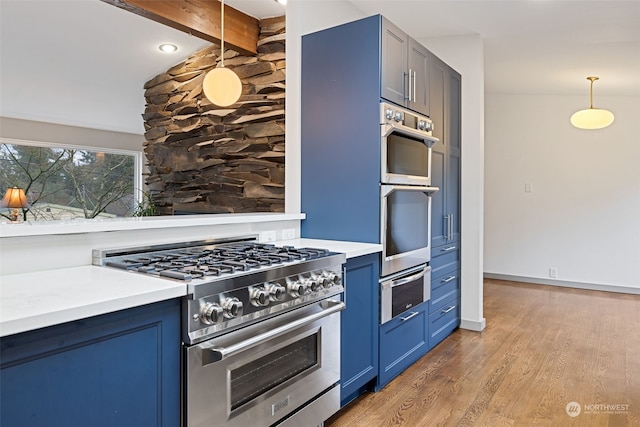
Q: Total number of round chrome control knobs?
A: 12